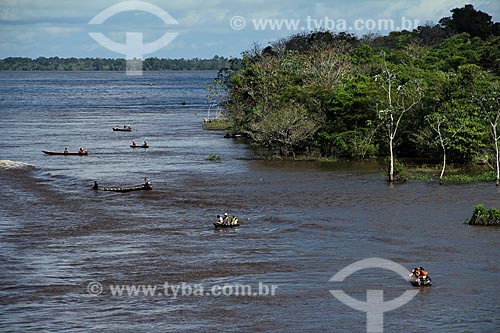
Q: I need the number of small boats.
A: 6